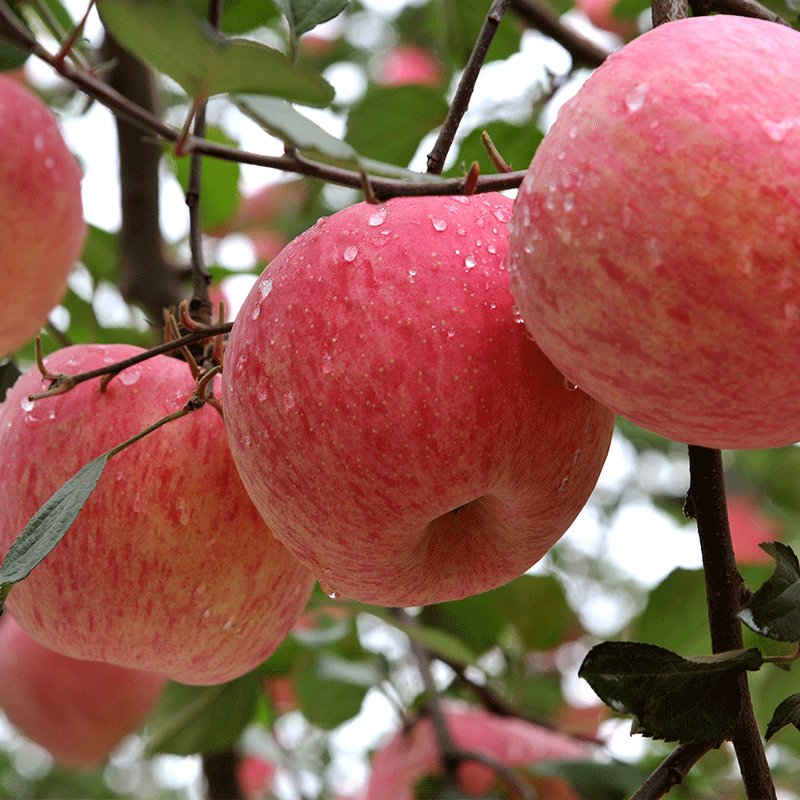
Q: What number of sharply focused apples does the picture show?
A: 3